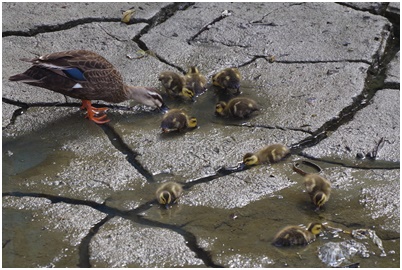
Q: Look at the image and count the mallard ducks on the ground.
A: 10